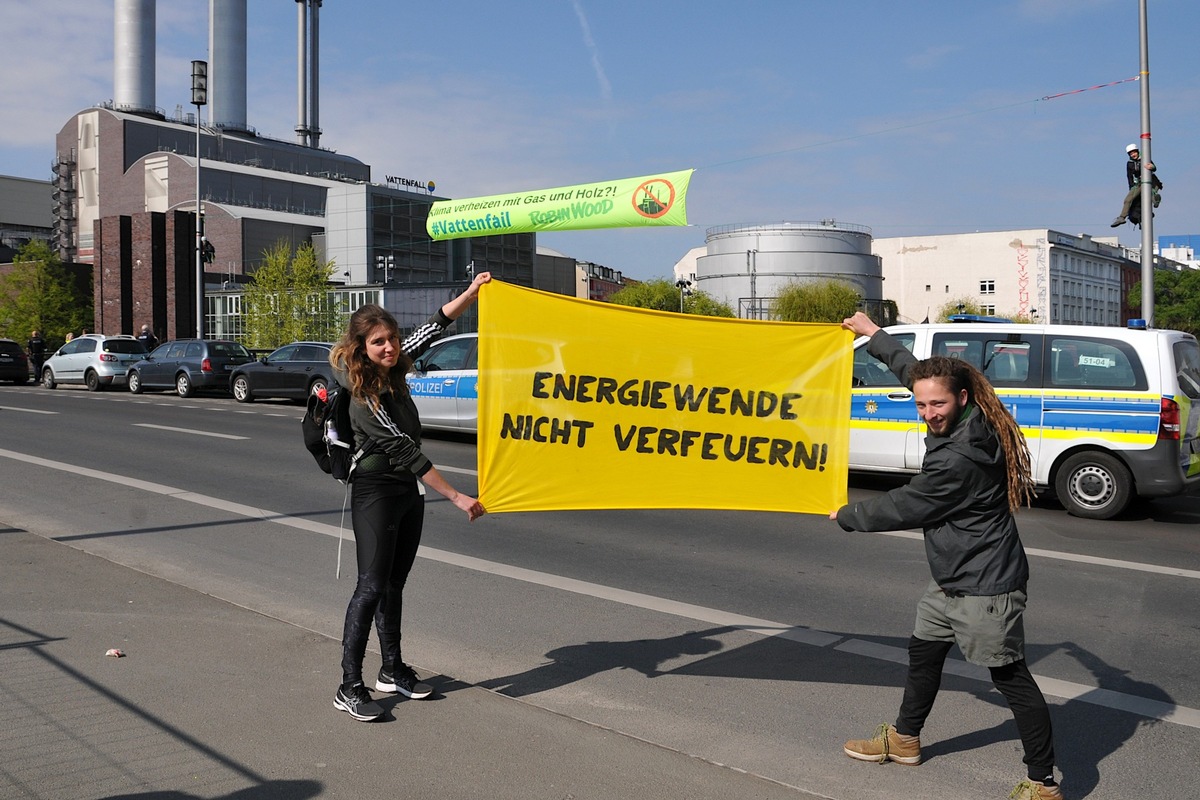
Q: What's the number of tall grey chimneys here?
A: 4